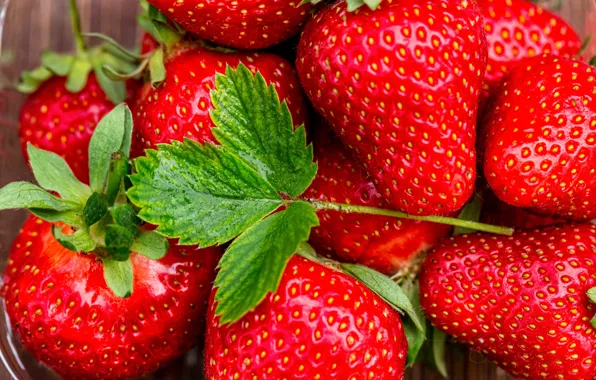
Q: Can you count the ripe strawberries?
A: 10